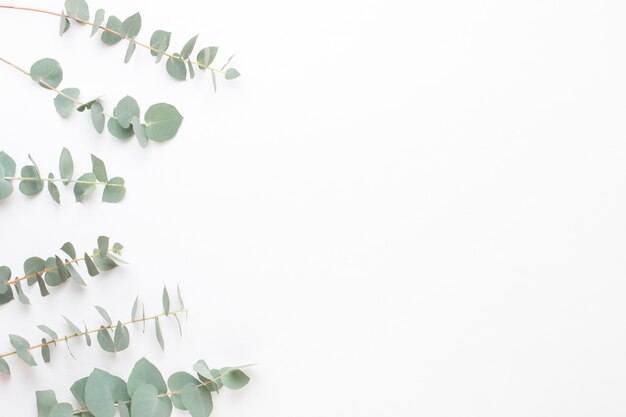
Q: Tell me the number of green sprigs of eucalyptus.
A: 6